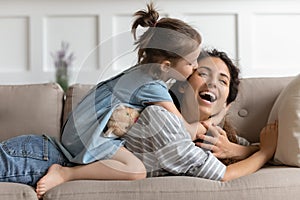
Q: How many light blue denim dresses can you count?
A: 1